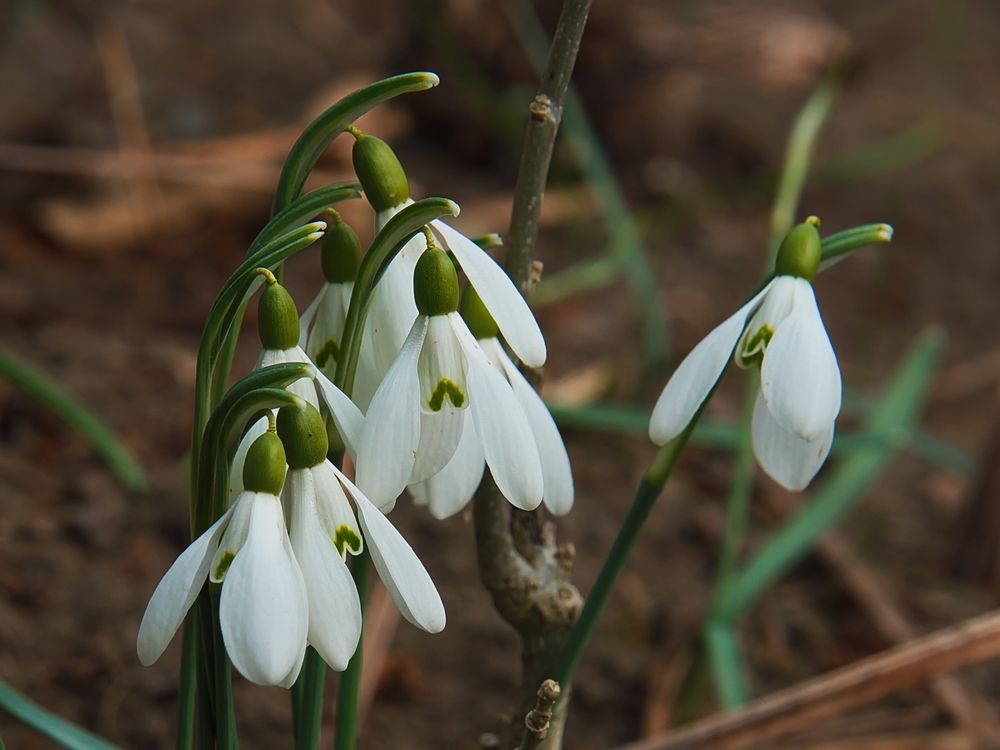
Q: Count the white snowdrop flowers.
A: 8